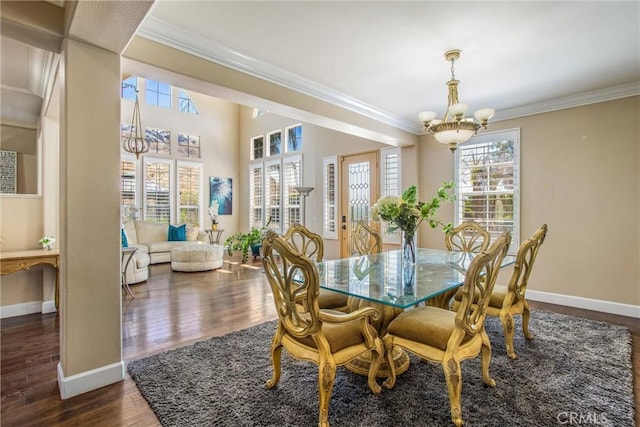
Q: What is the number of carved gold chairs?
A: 6